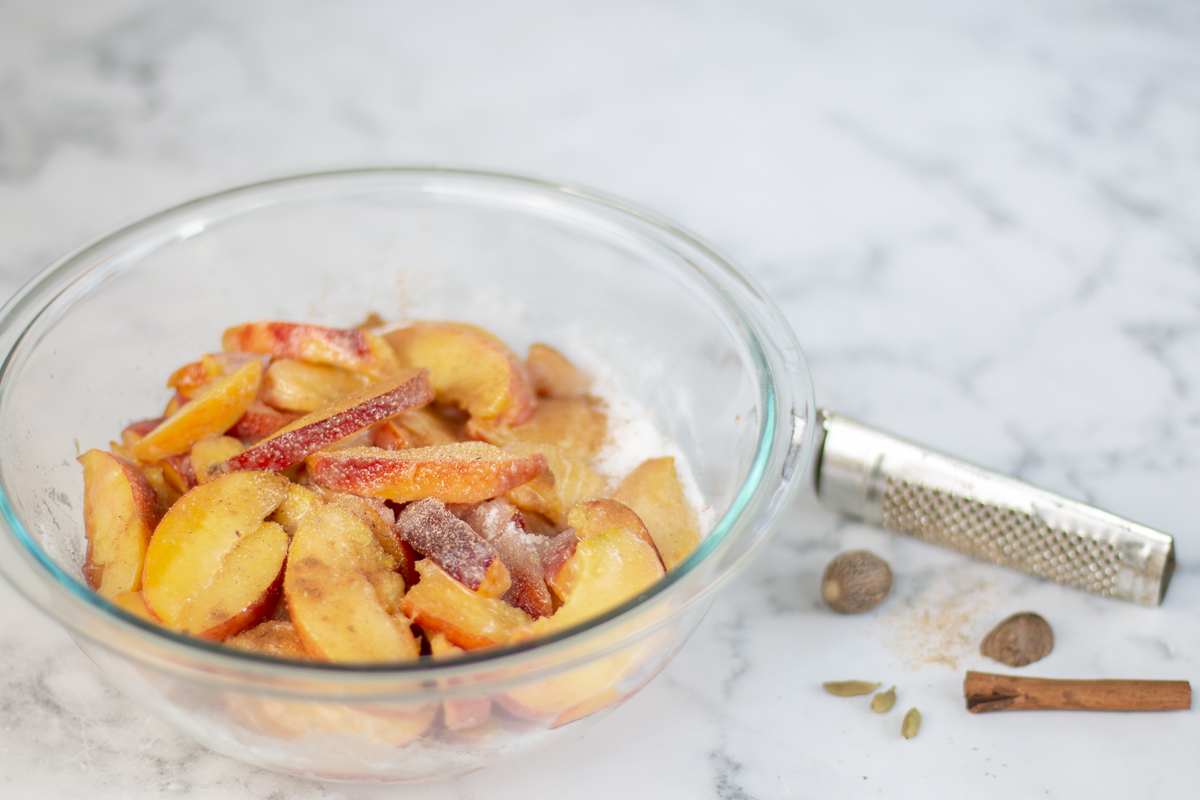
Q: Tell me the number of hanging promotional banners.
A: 0